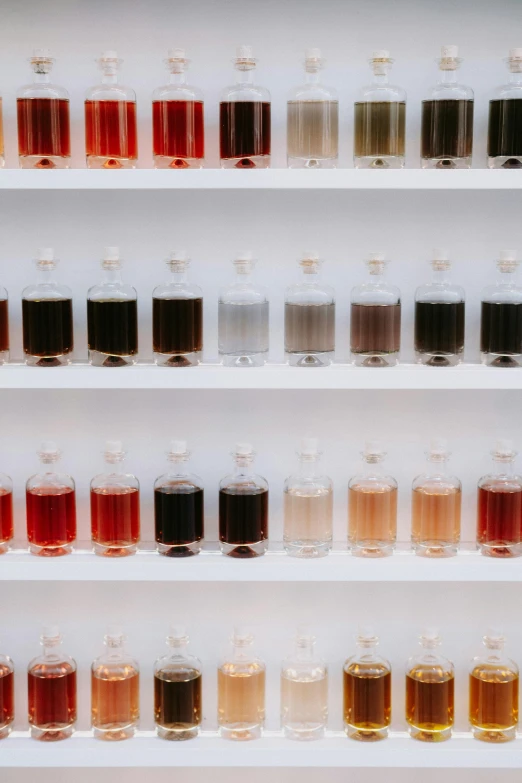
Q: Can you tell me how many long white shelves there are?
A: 4